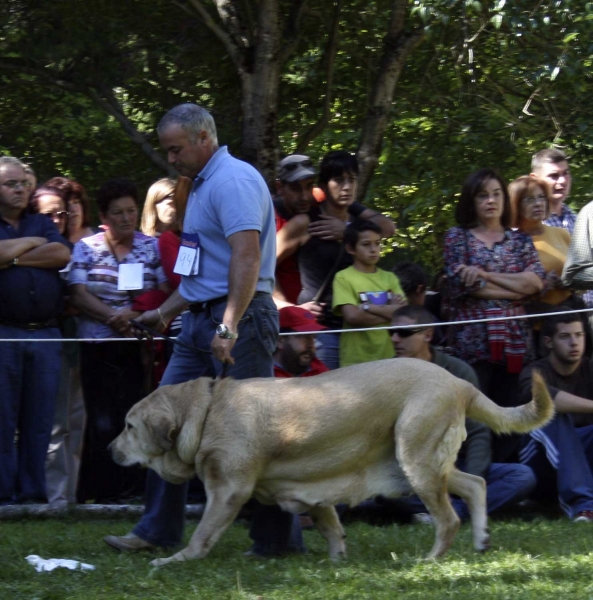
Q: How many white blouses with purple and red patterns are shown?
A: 1